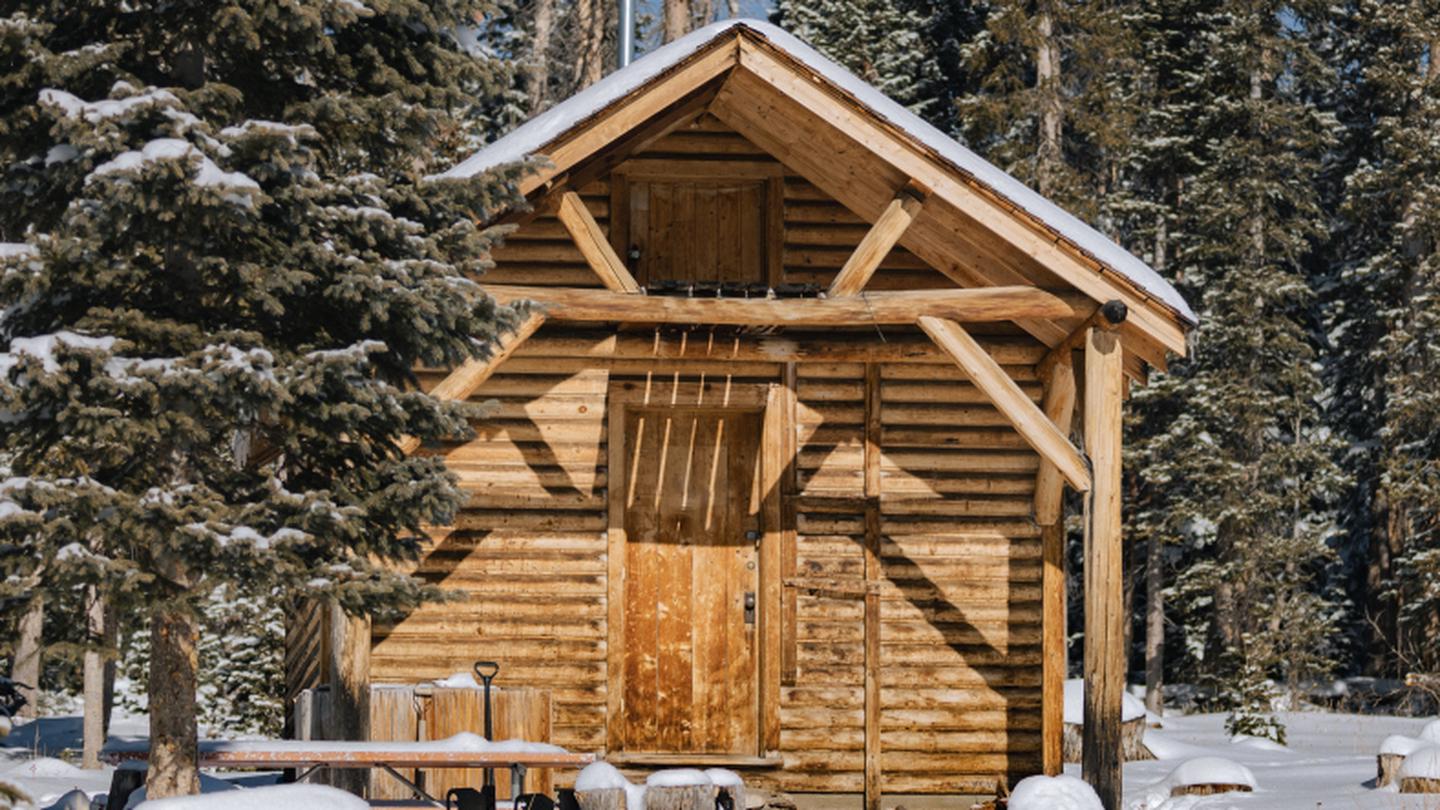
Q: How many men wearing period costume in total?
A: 0